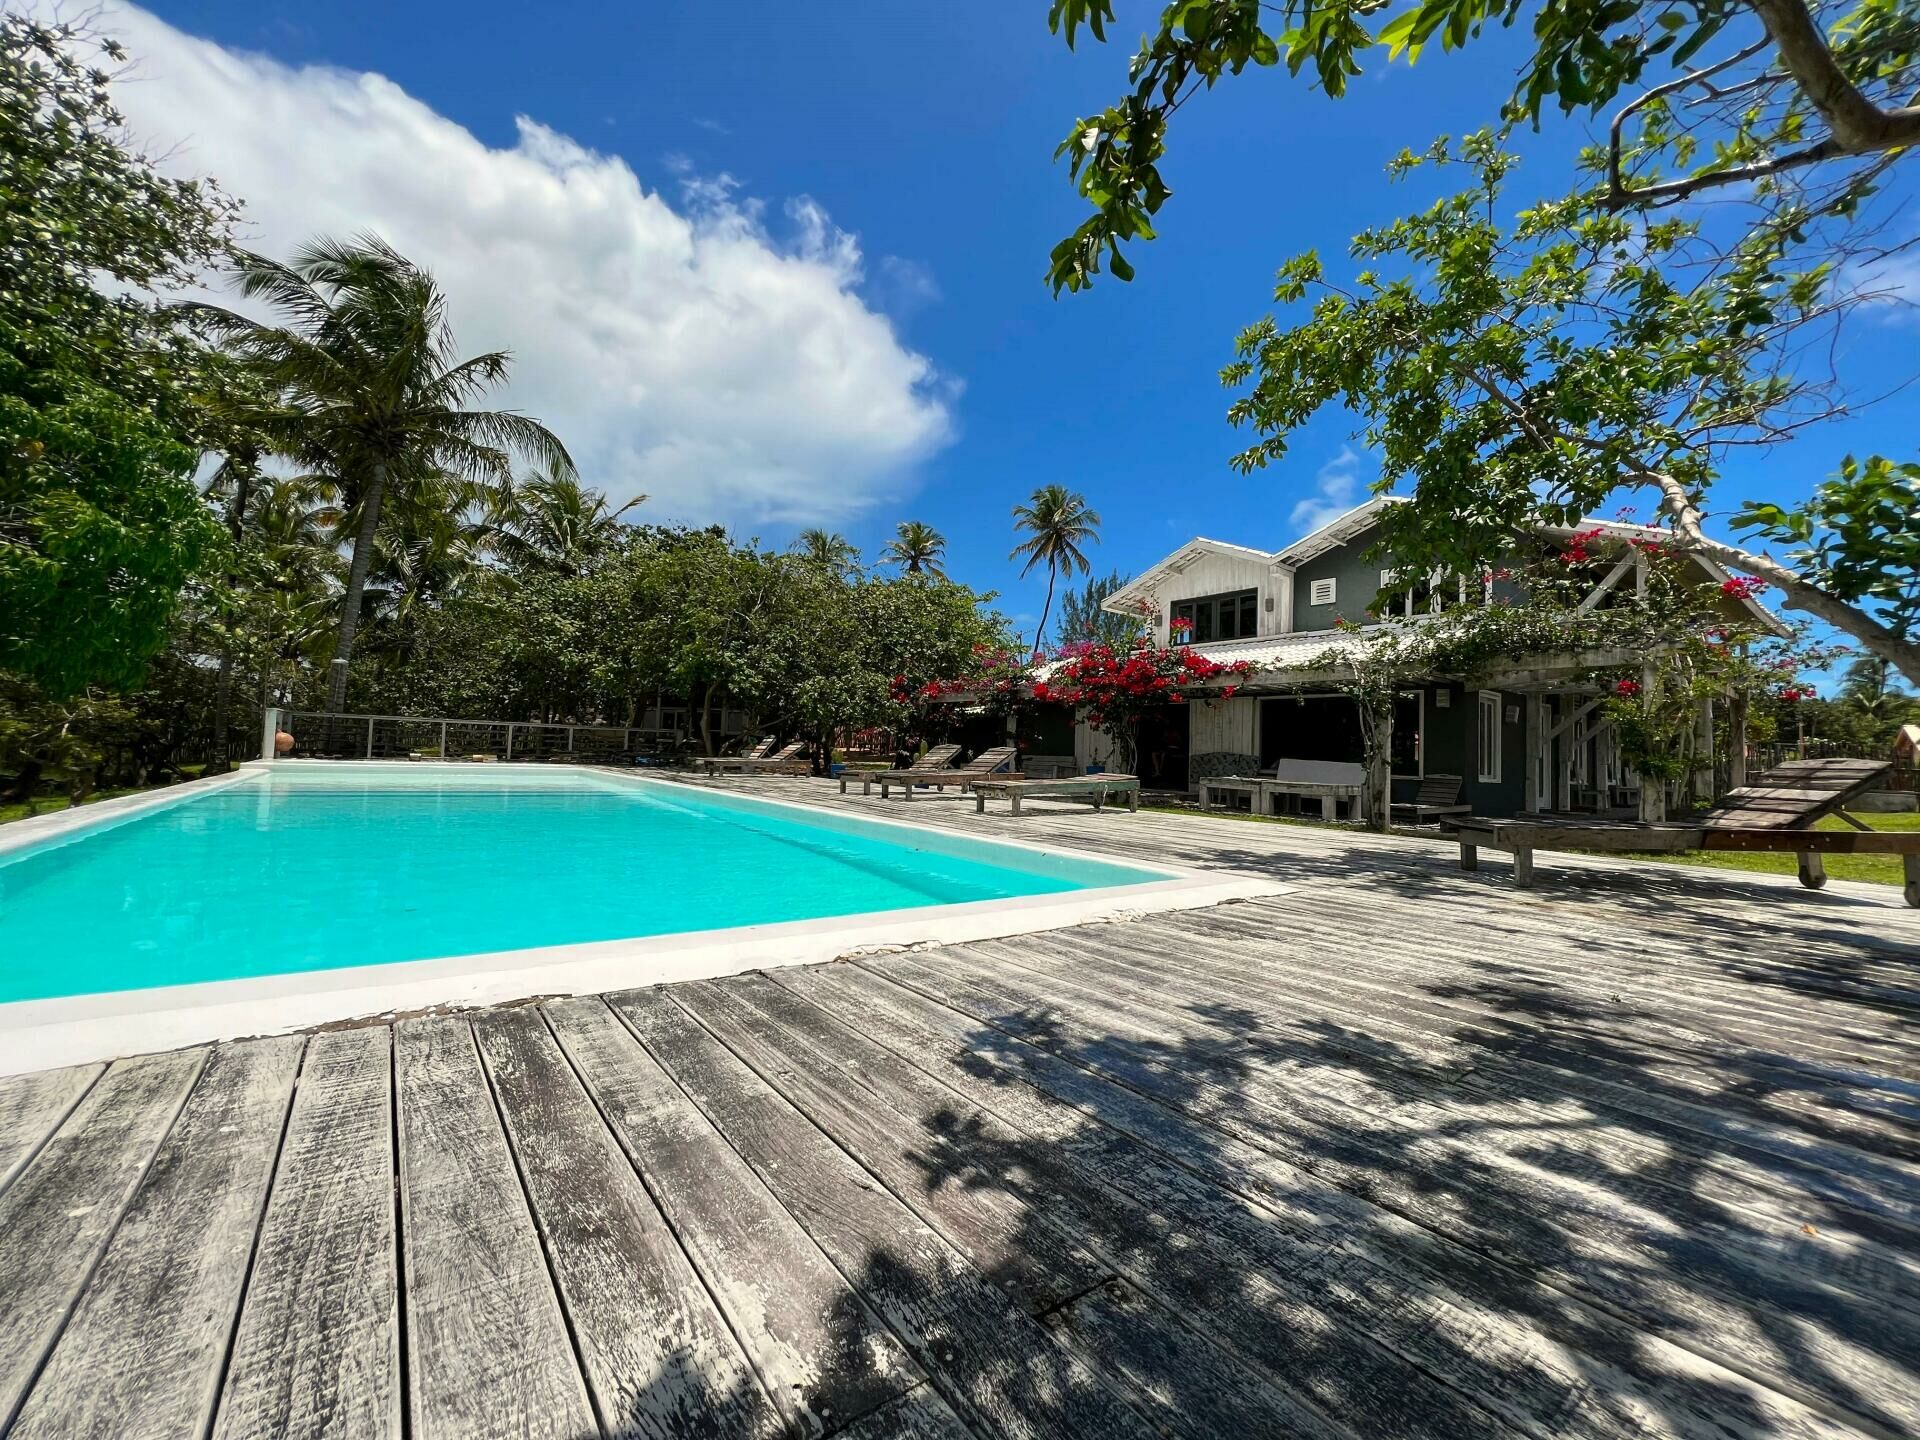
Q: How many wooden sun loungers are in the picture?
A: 7